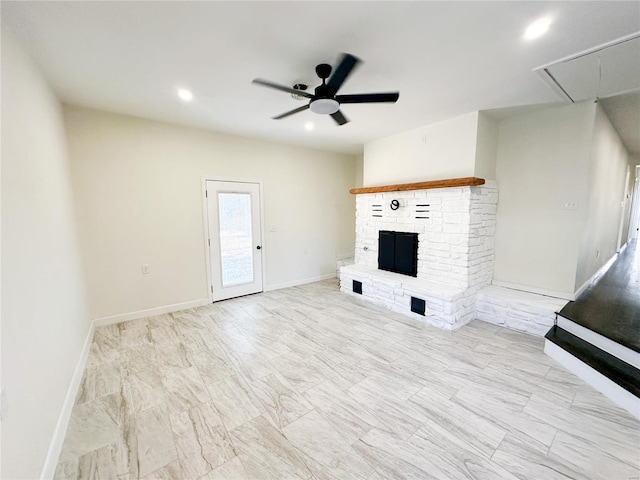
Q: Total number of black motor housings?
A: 1